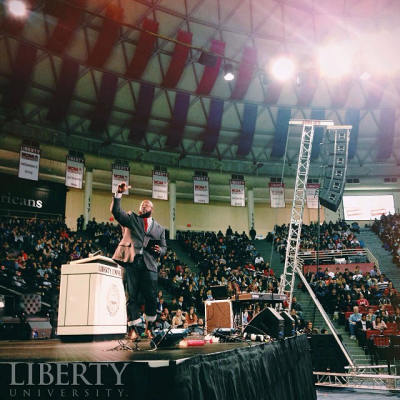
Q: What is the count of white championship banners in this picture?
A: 8